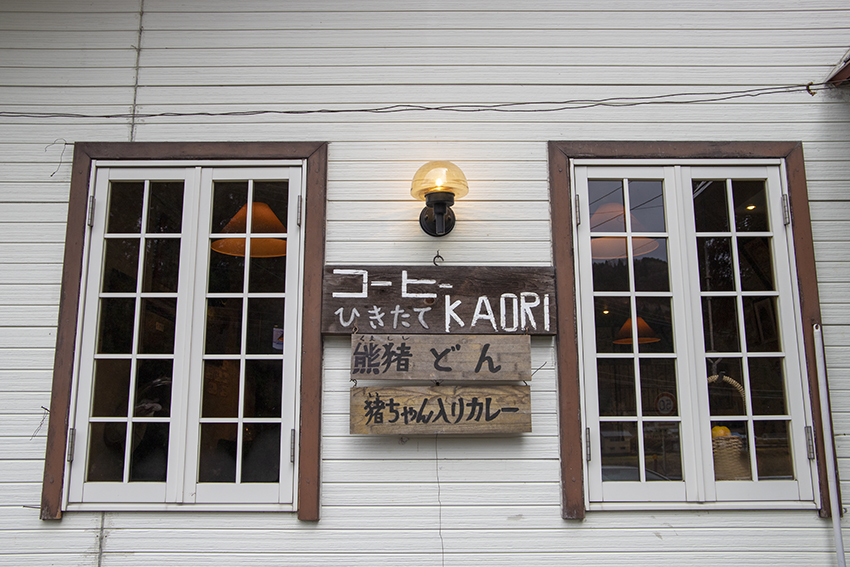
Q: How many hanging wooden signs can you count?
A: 3